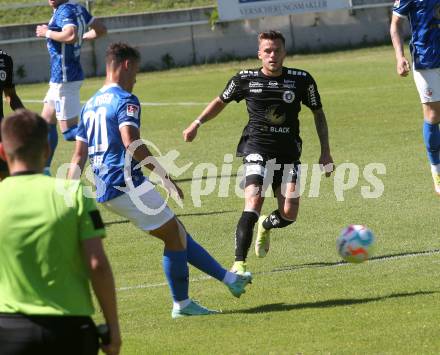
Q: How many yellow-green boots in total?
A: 2